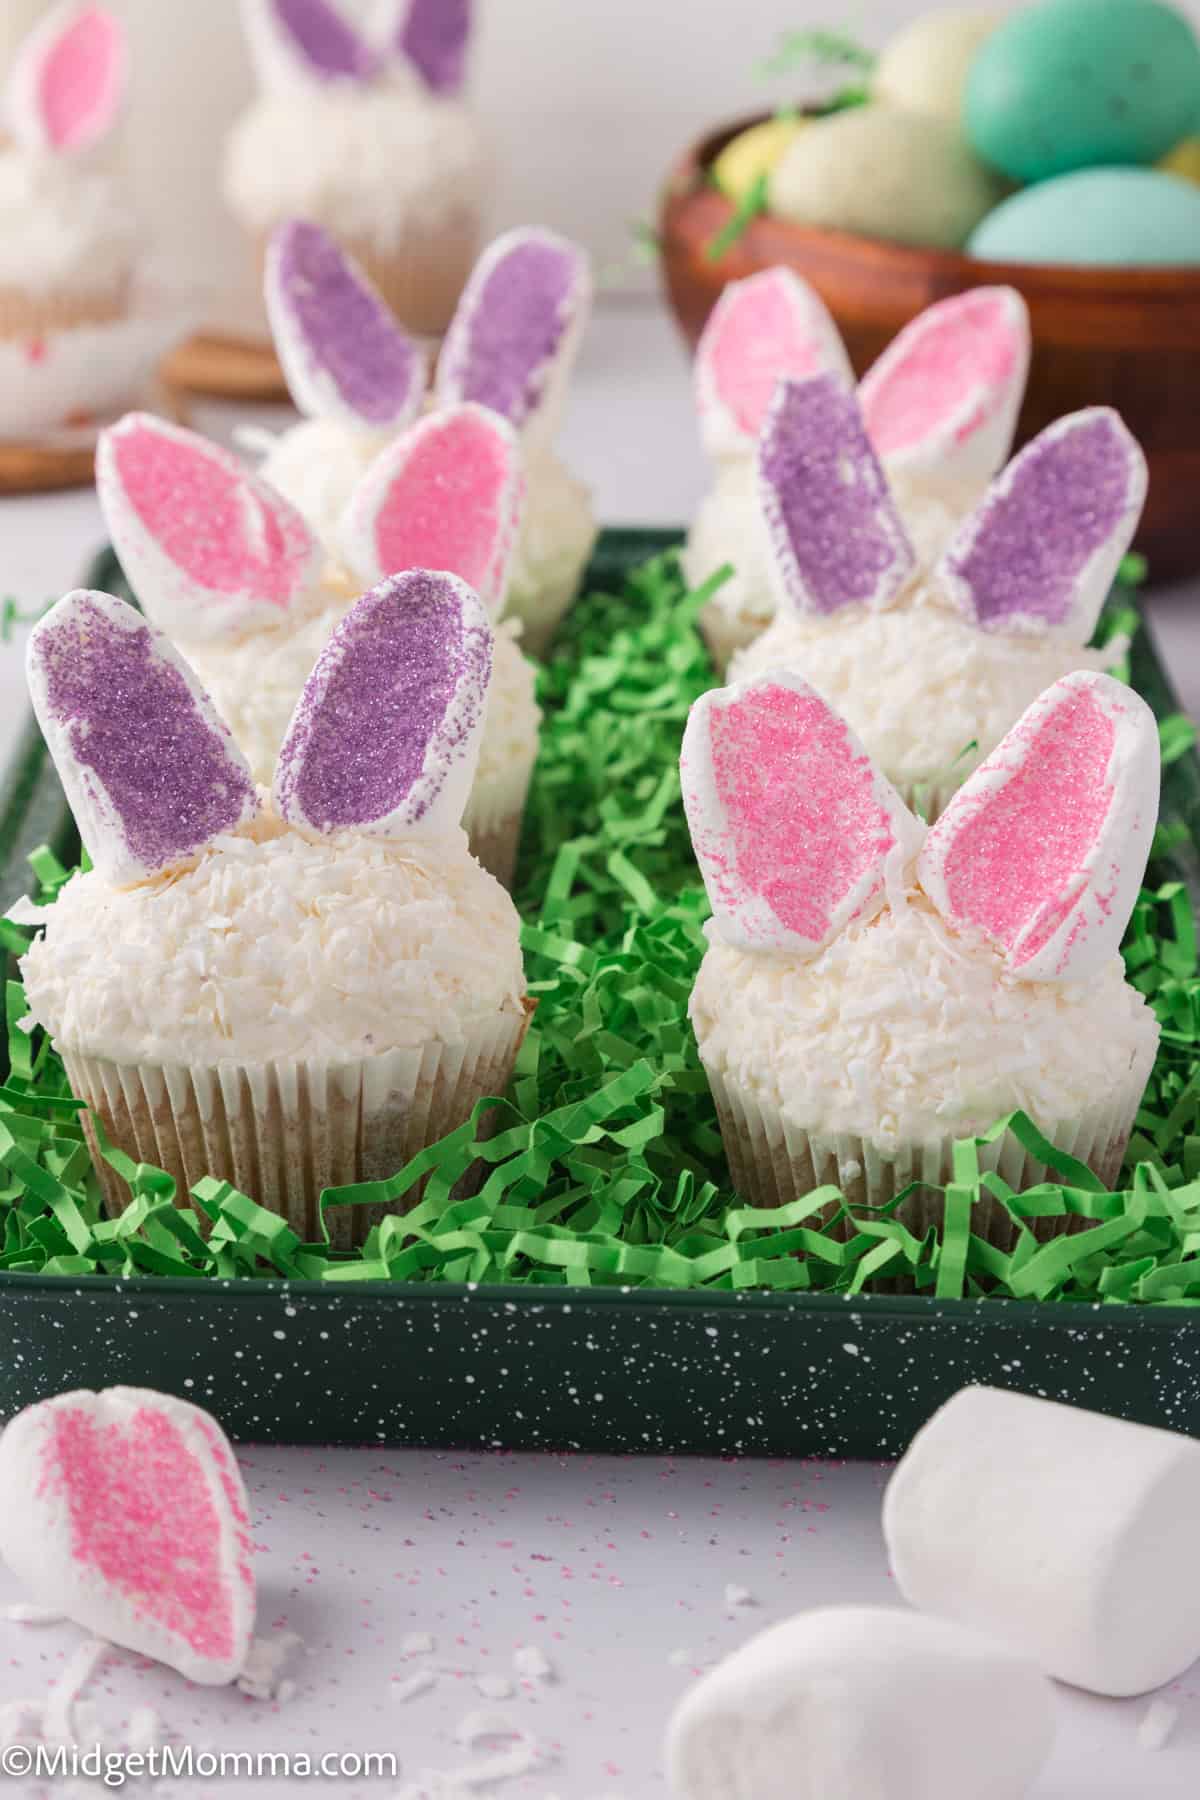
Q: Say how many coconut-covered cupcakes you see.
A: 8